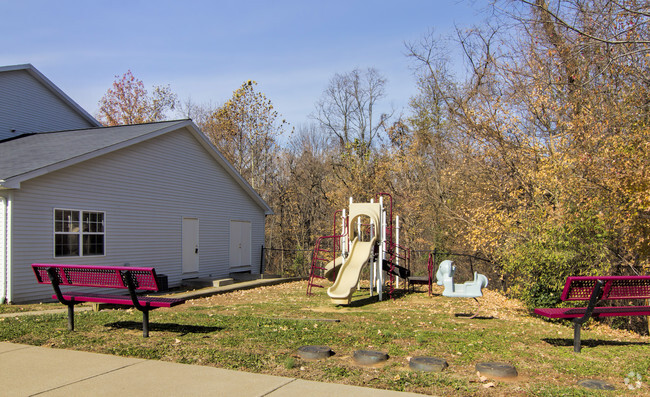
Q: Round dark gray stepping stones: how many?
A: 5